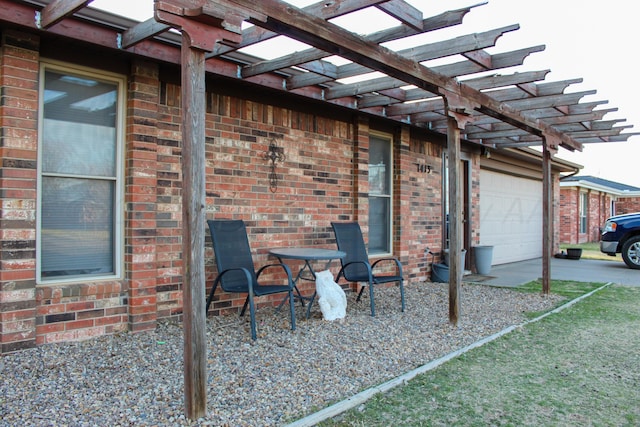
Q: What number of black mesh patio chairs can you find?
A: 2